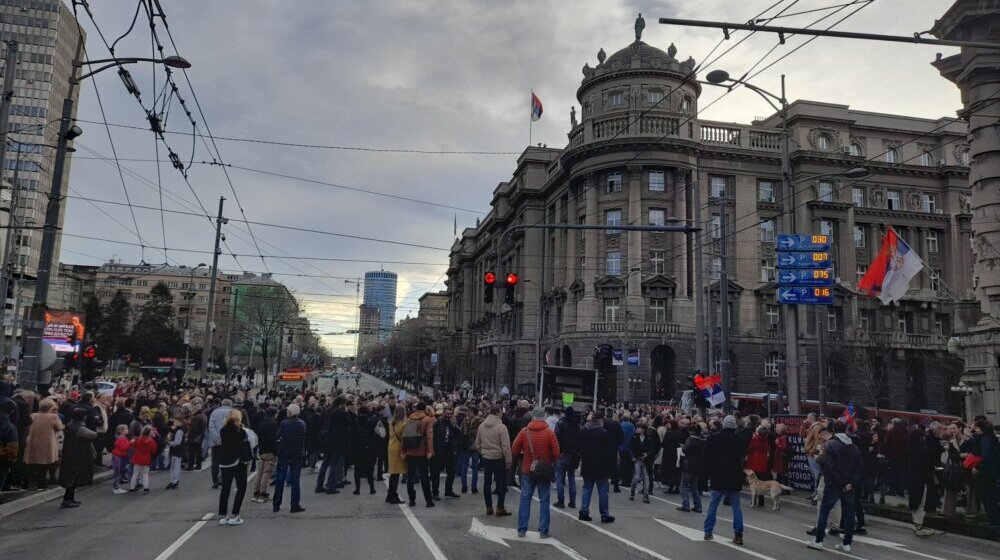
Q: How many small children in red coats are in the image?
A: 2